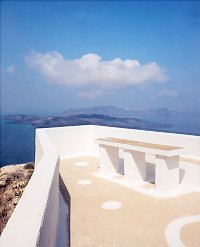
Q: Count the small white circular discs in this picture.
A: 3